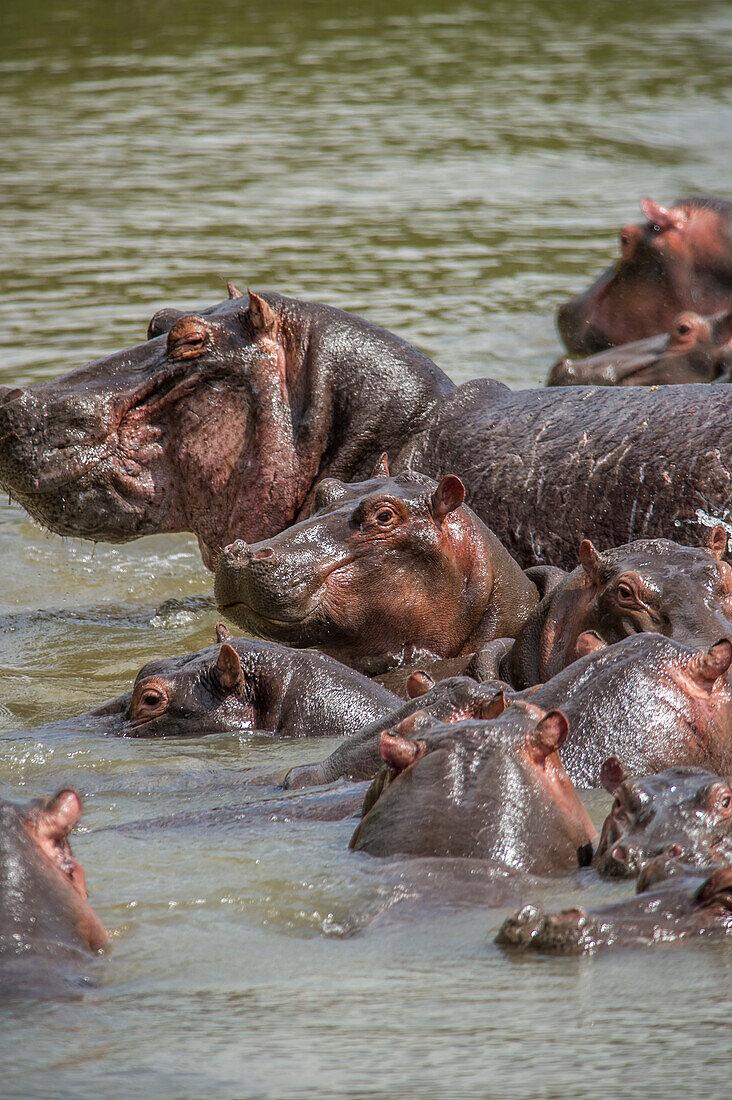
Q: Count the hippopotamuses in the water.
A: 12